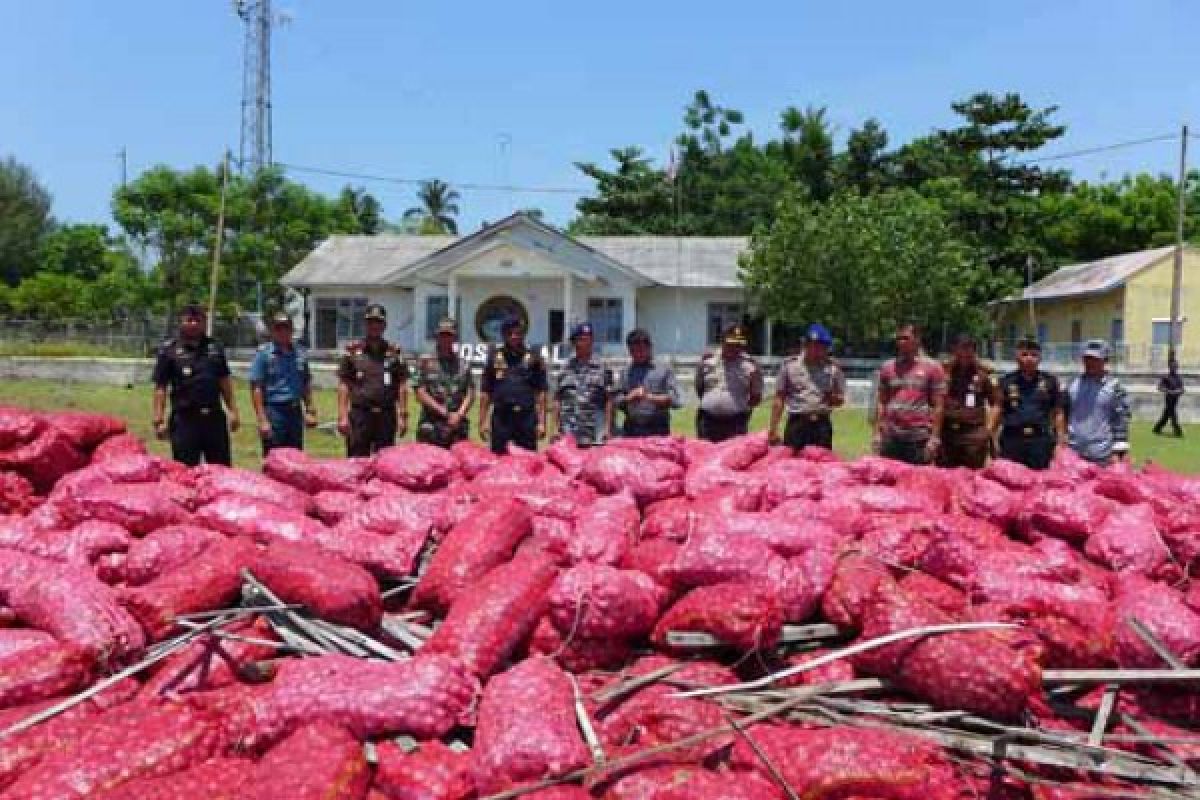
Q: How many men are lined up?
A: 13